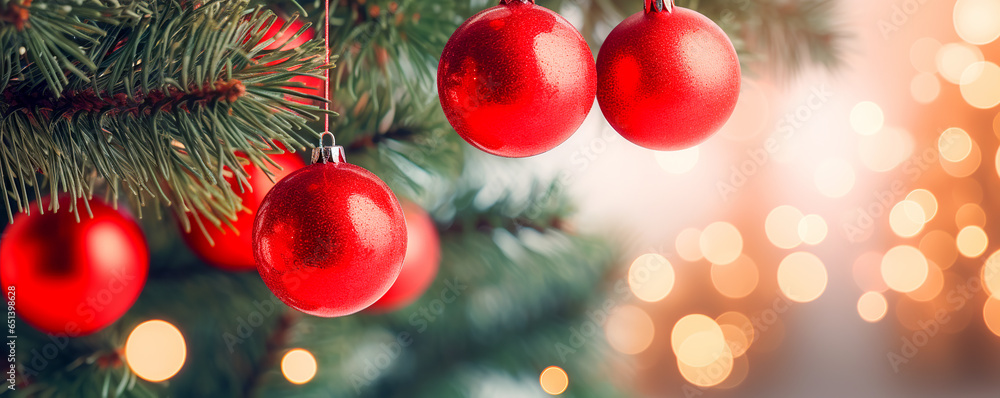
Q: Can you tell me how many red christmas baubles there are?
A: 7